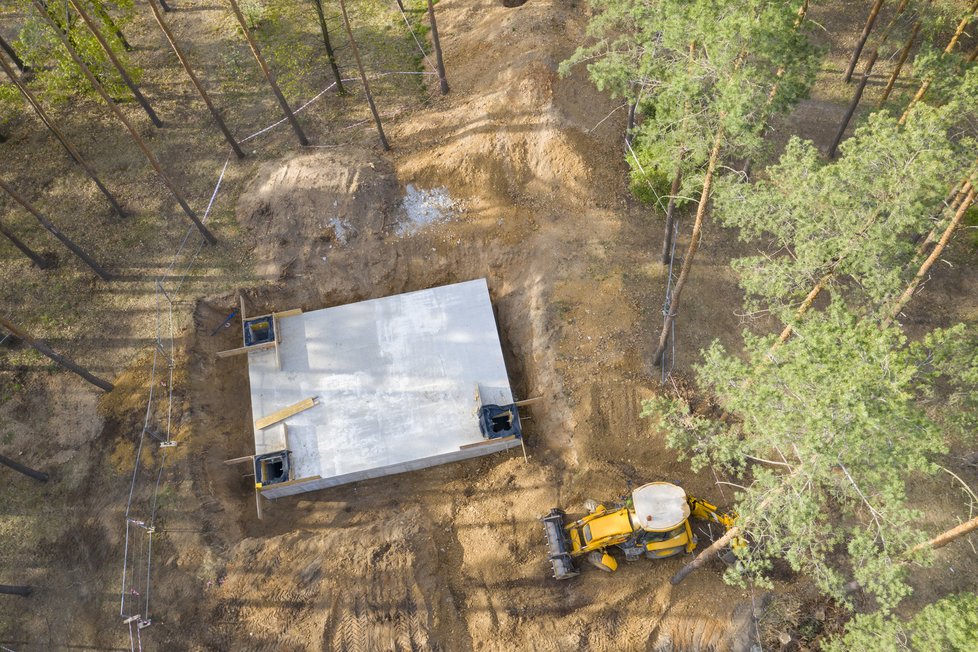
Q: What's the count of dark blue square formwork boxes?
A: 3